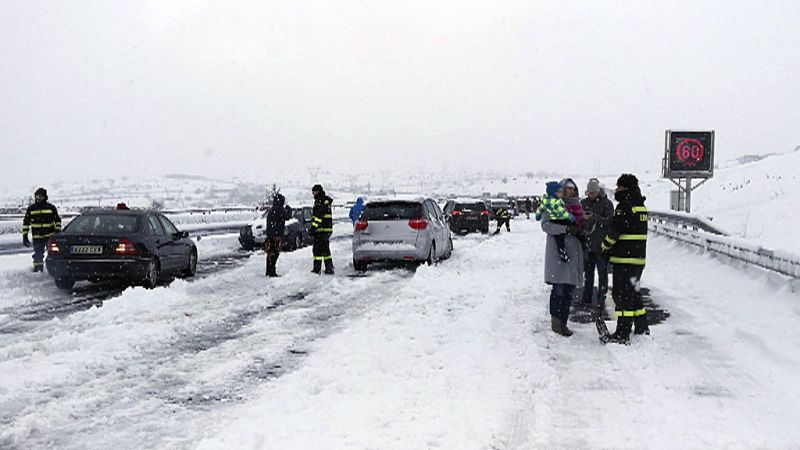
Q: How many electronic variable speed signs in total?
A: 1